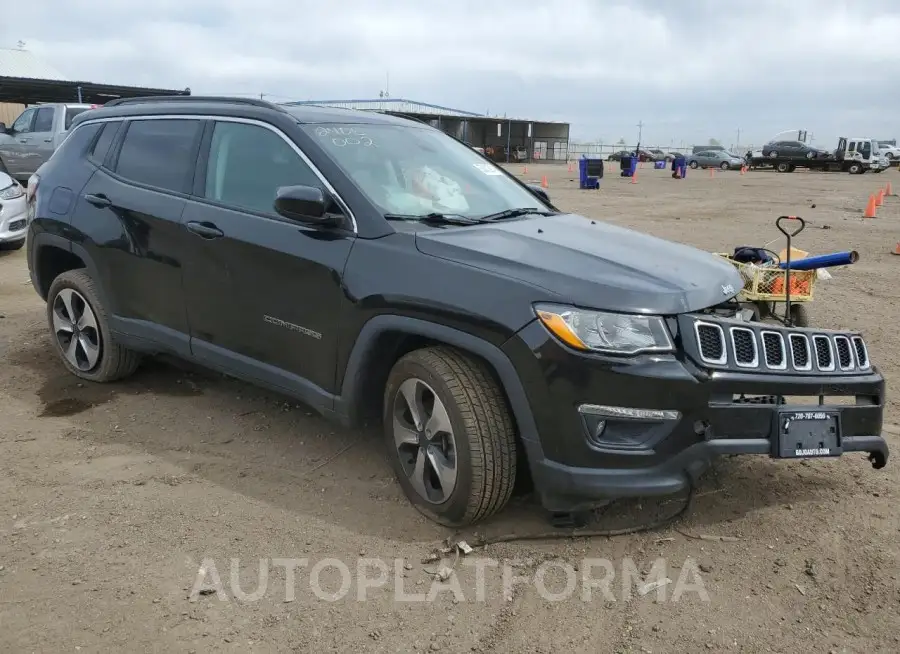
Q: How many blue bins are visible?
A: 3